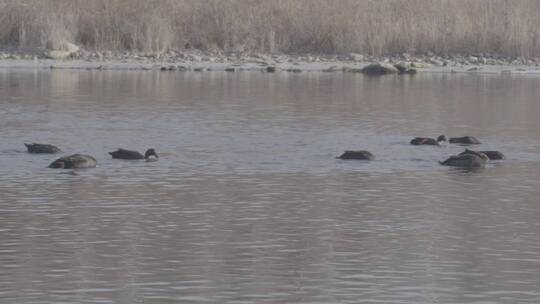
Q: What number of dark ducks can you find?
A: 8